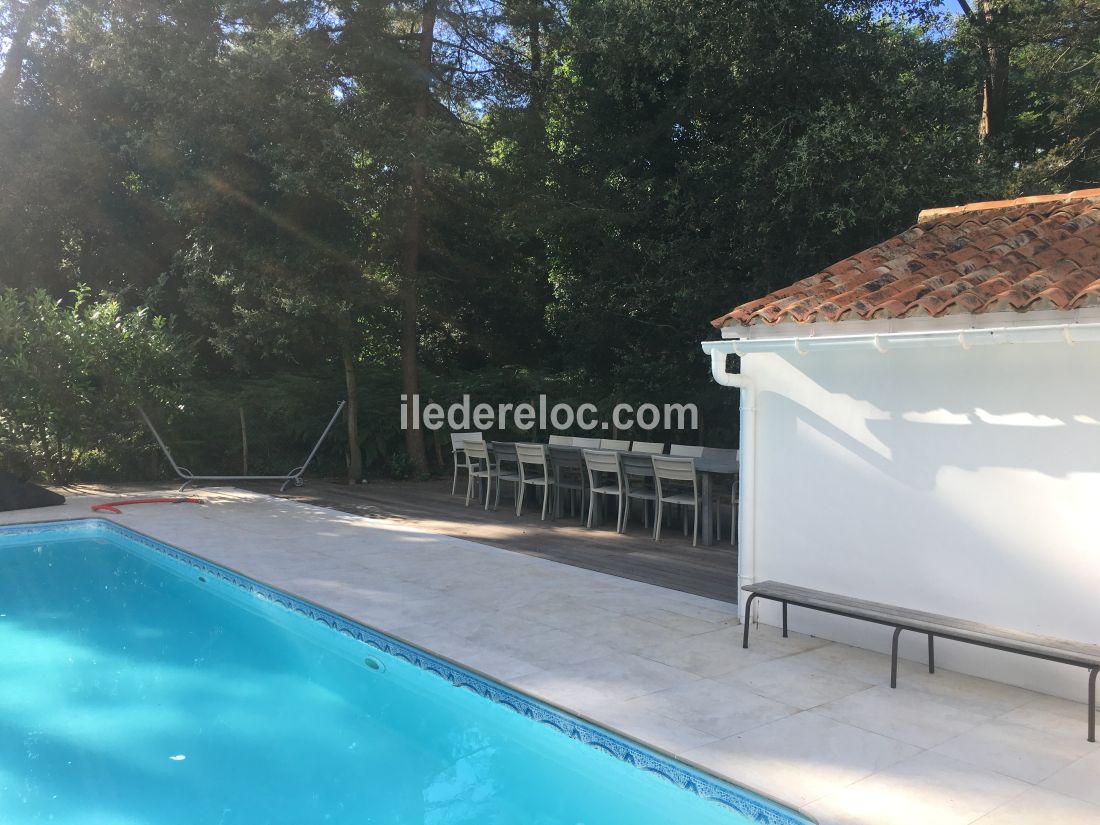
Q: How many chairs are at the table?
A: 14